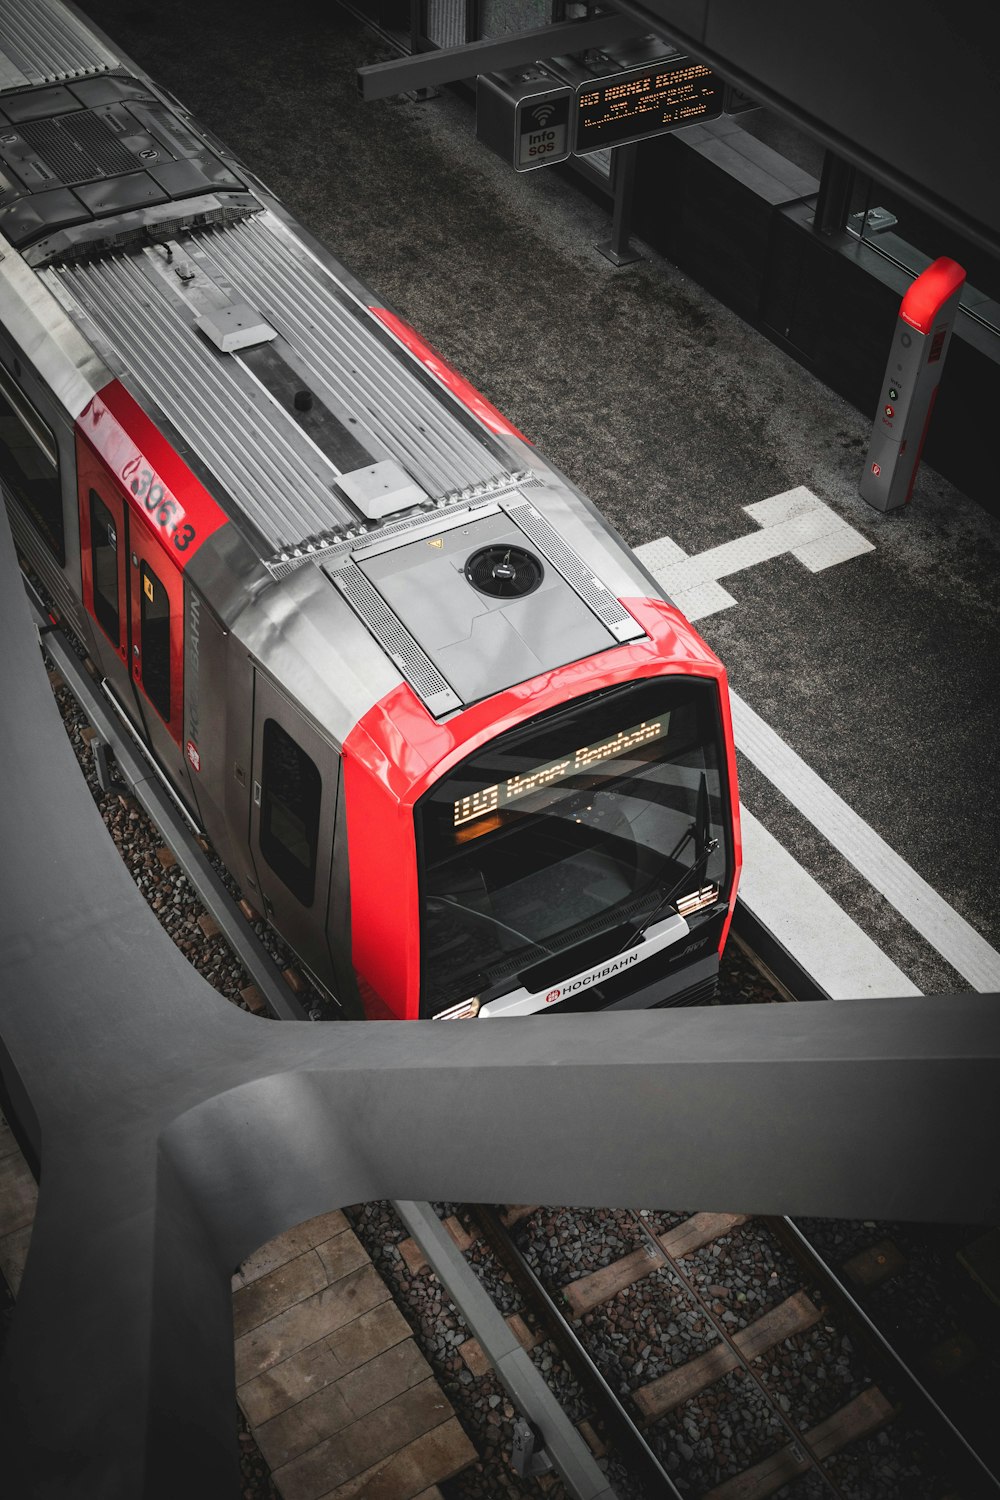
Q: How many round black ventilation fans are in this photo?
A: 1